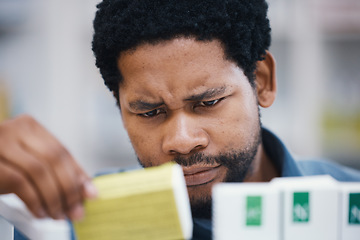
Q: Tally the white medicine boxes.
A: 3